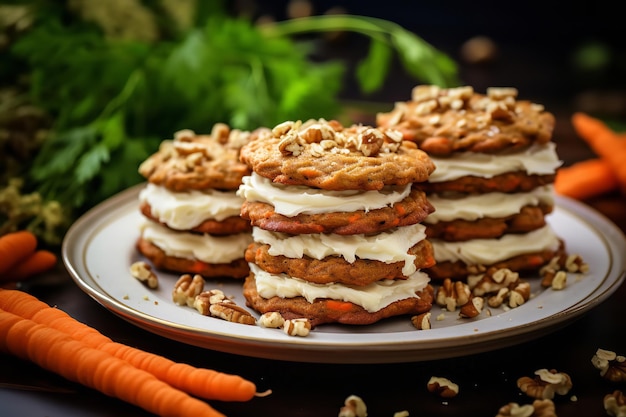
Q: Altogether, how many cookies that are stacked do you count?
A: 11